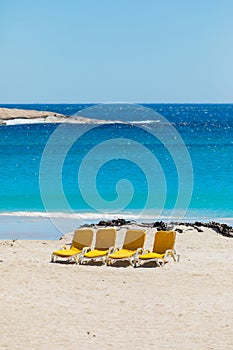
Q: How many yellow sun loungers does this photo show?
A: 4